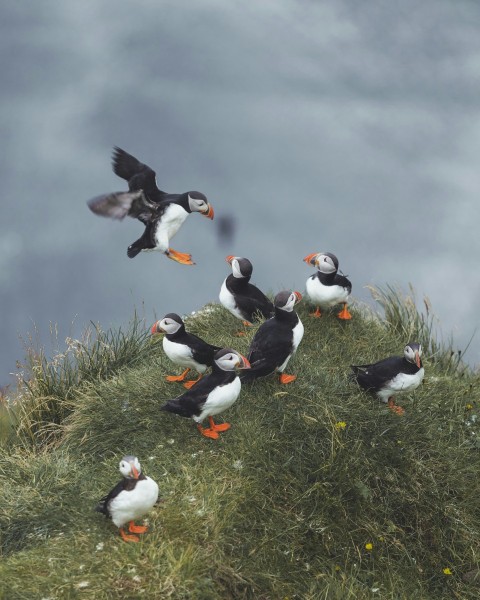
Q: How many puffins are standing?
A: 7